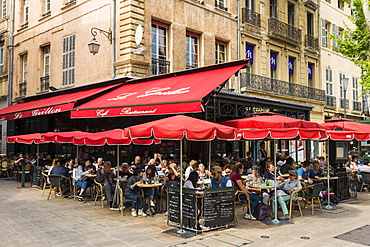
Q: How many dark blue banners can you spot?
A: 4